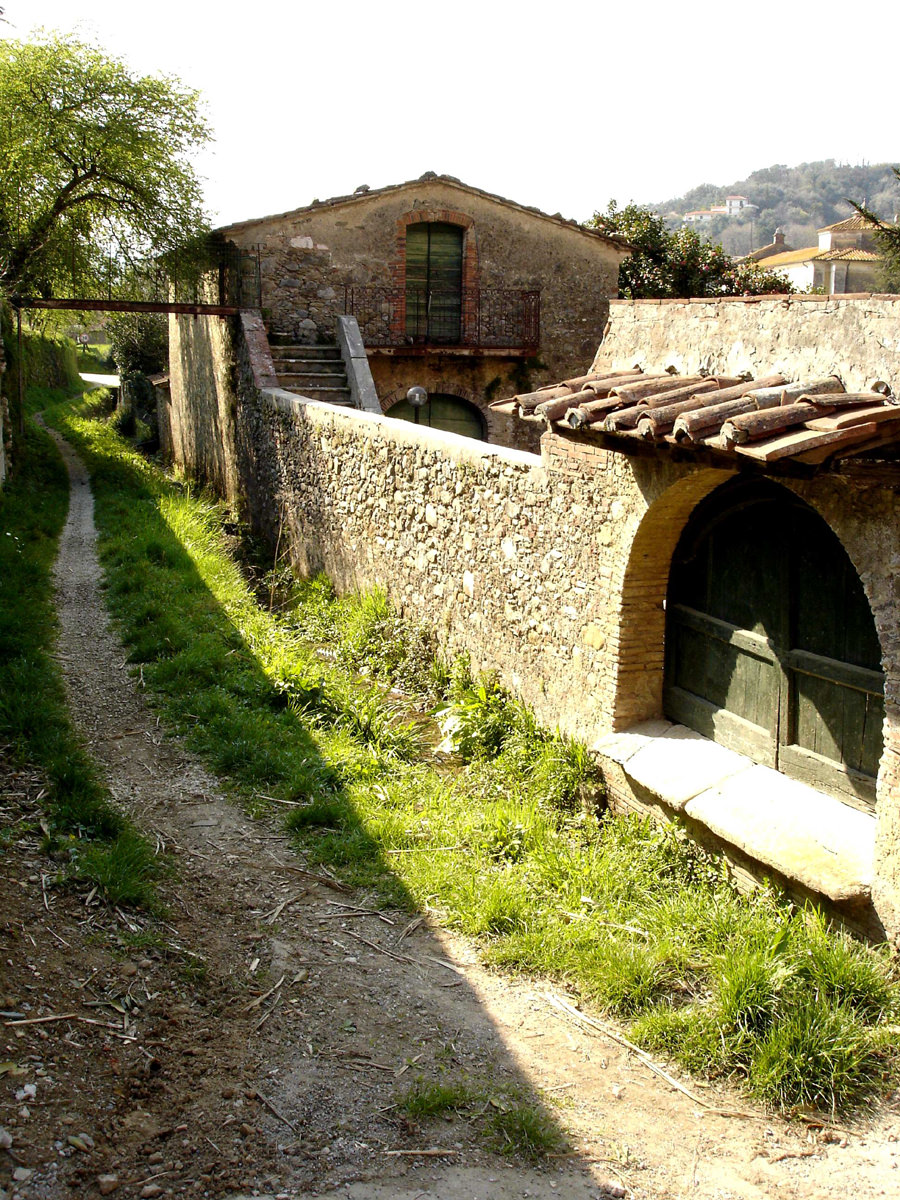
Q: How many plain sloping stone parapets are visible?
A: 2